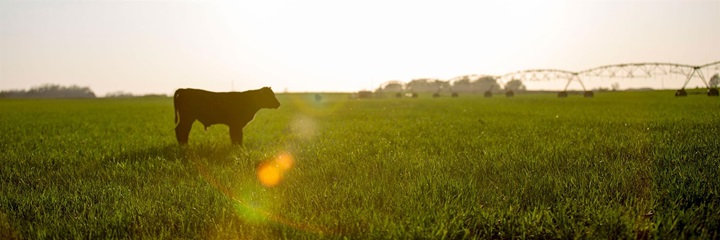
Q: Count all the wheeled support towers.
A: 5